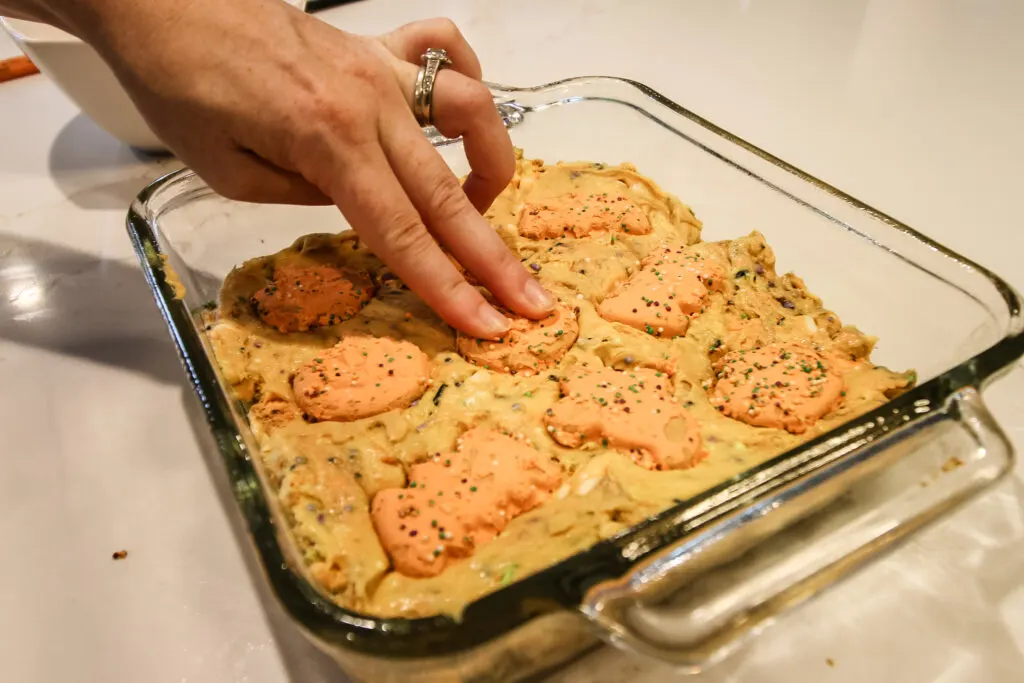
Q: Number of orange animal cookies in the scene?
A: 8